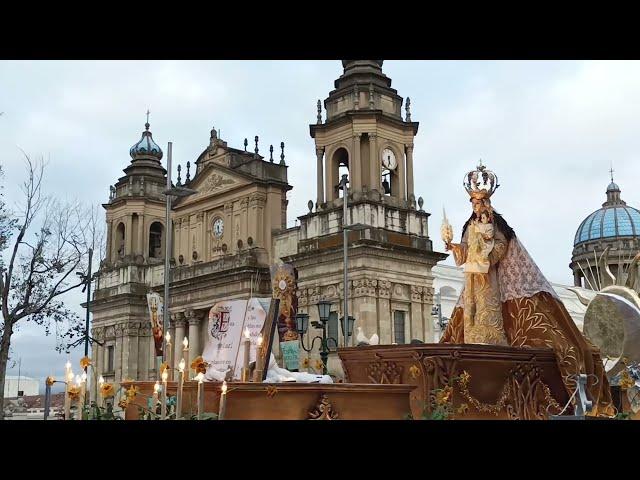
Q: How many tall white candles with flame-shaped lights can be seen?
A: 14